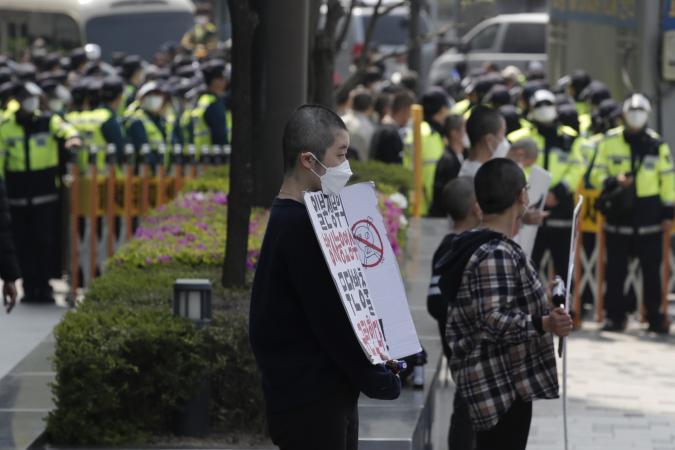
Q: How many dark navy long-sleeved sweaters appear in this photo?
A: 1